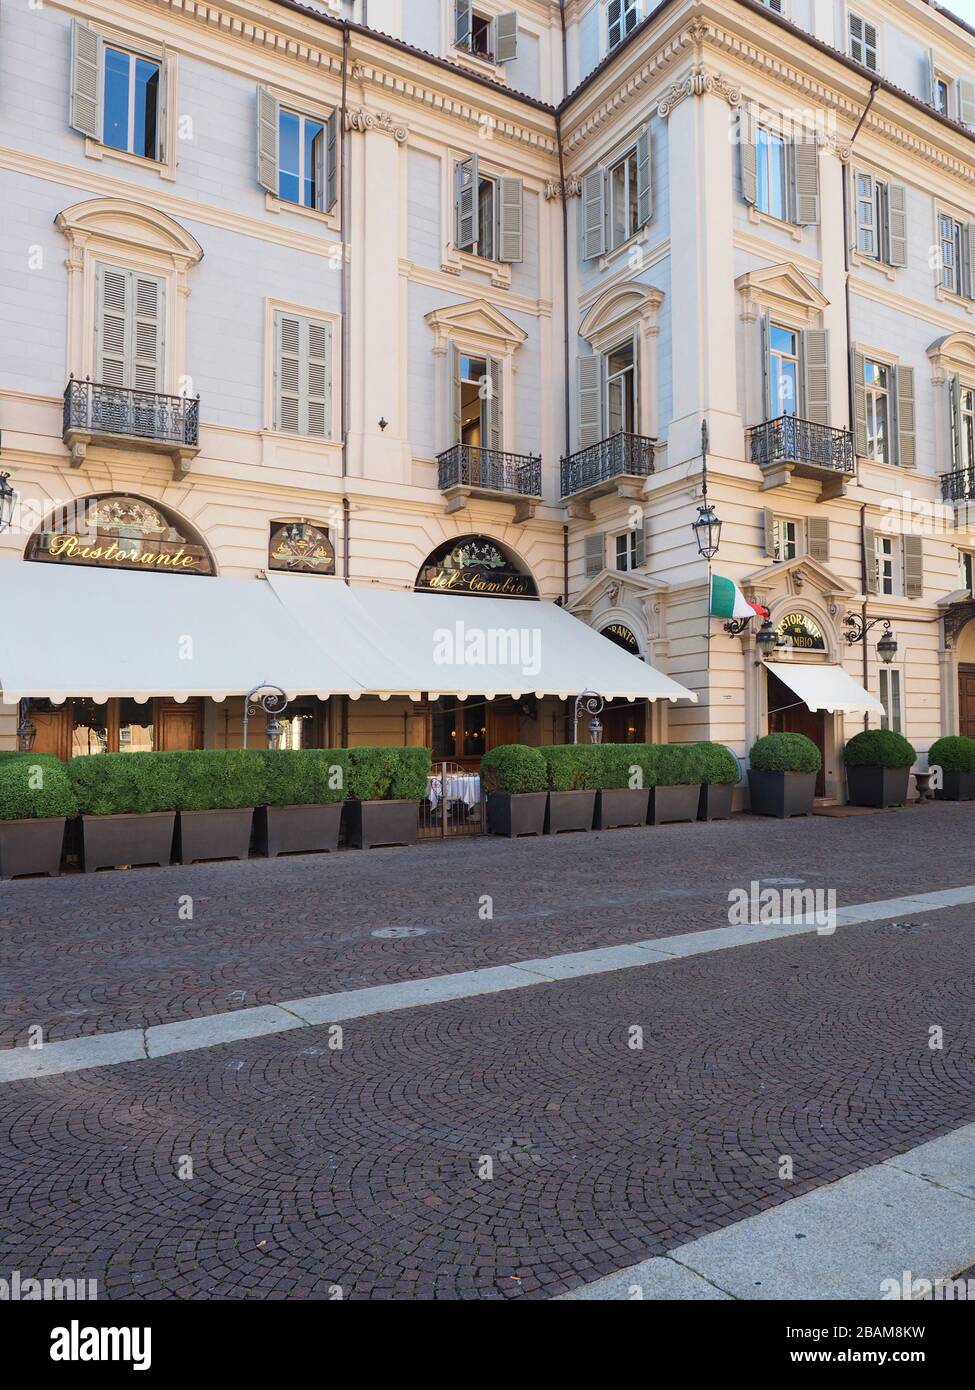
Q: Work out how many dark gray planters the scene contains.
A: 13